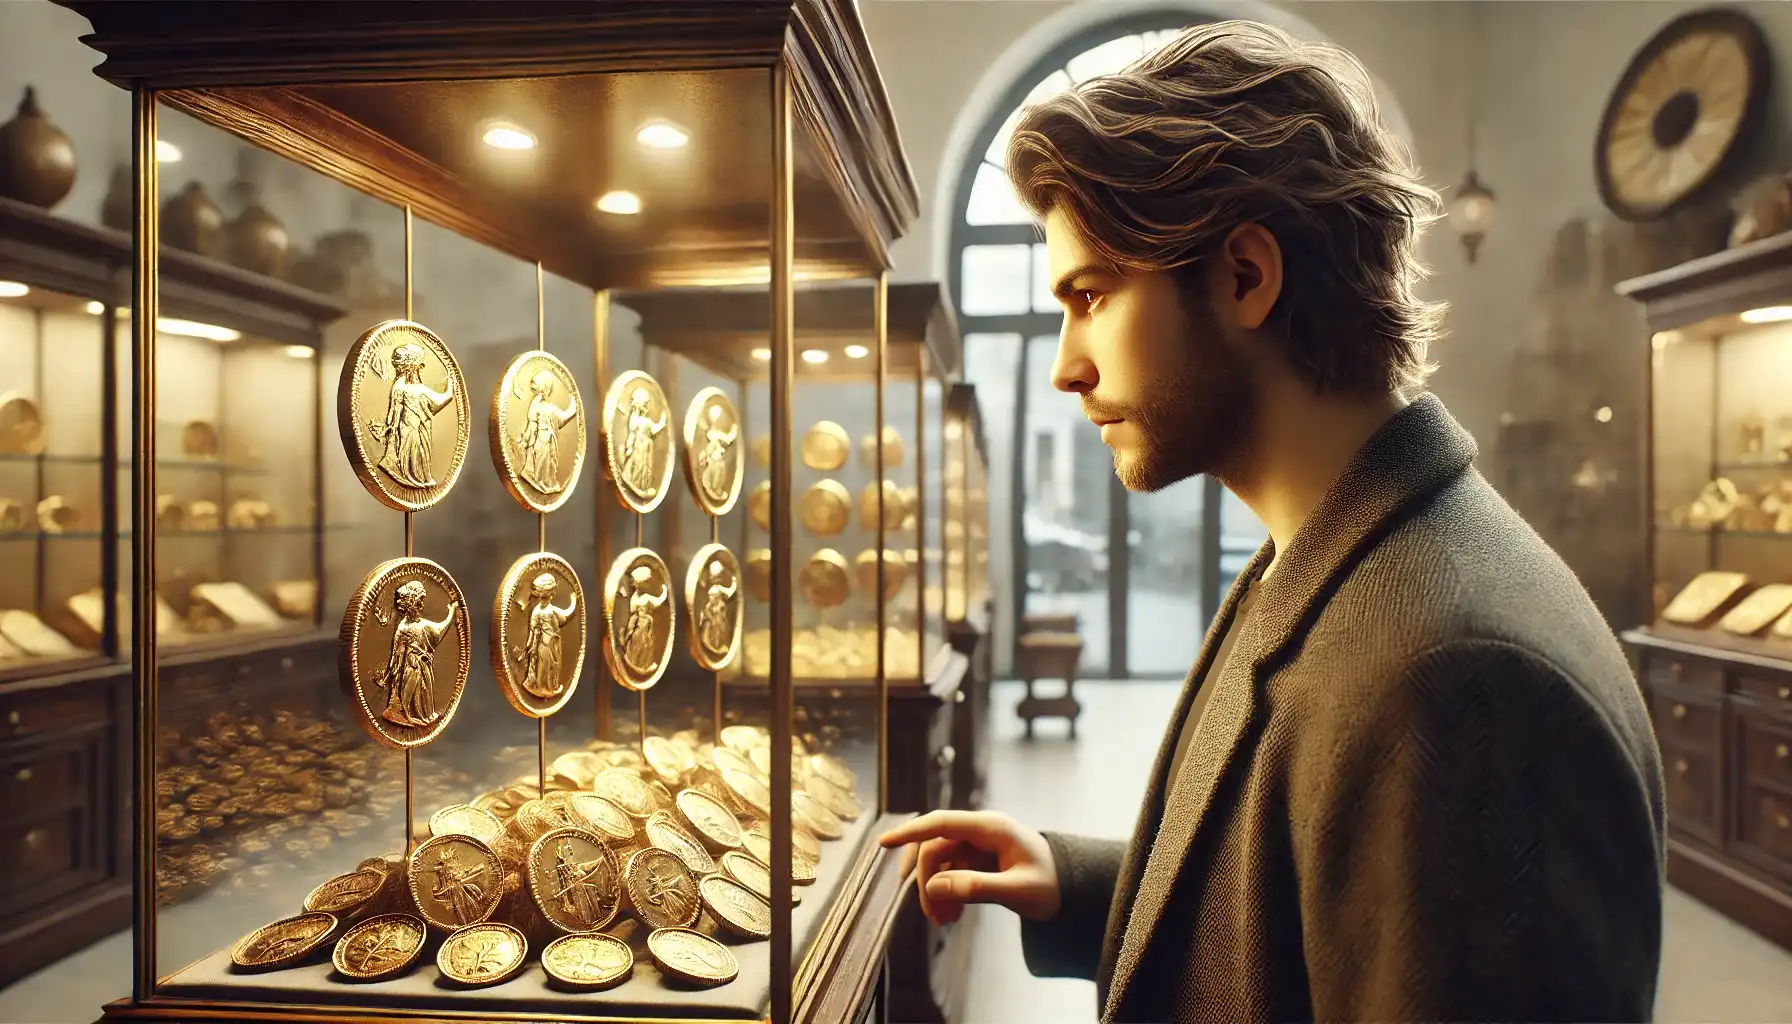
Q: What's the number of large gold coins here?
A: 8